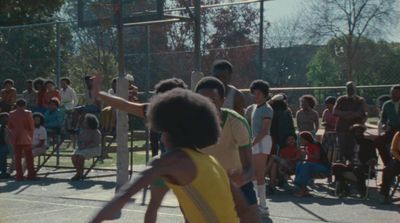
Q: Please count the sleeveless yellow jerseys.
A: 1